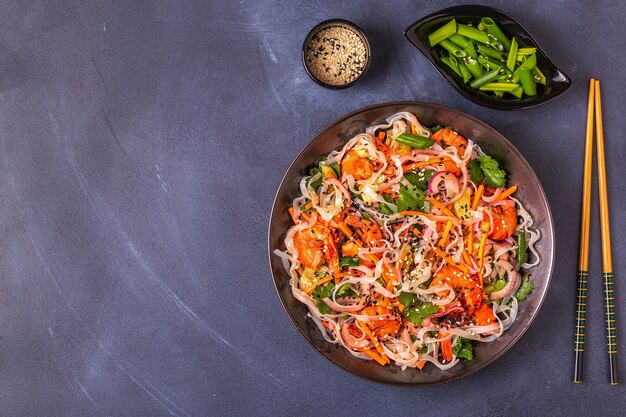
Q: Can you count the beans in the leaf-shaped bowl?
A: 0